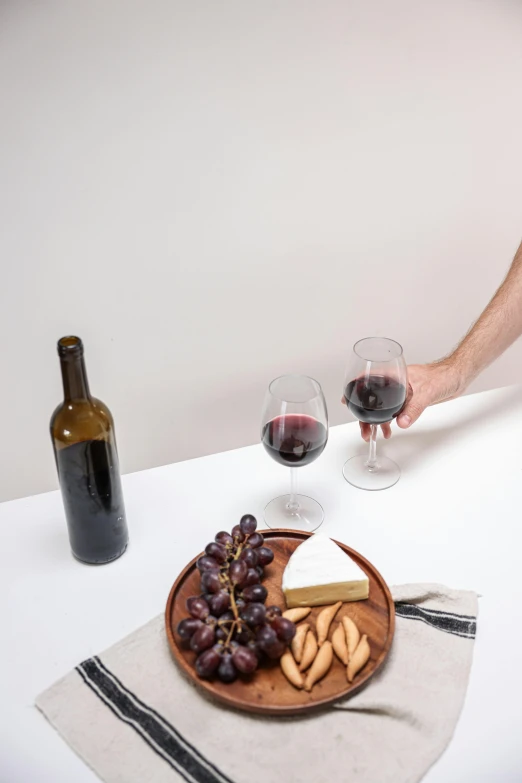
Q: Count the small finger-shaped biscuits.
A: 9